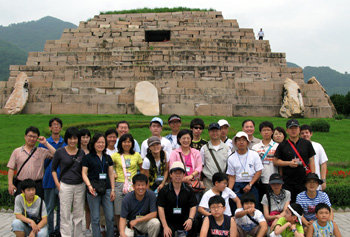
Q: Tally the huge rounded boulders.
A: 3